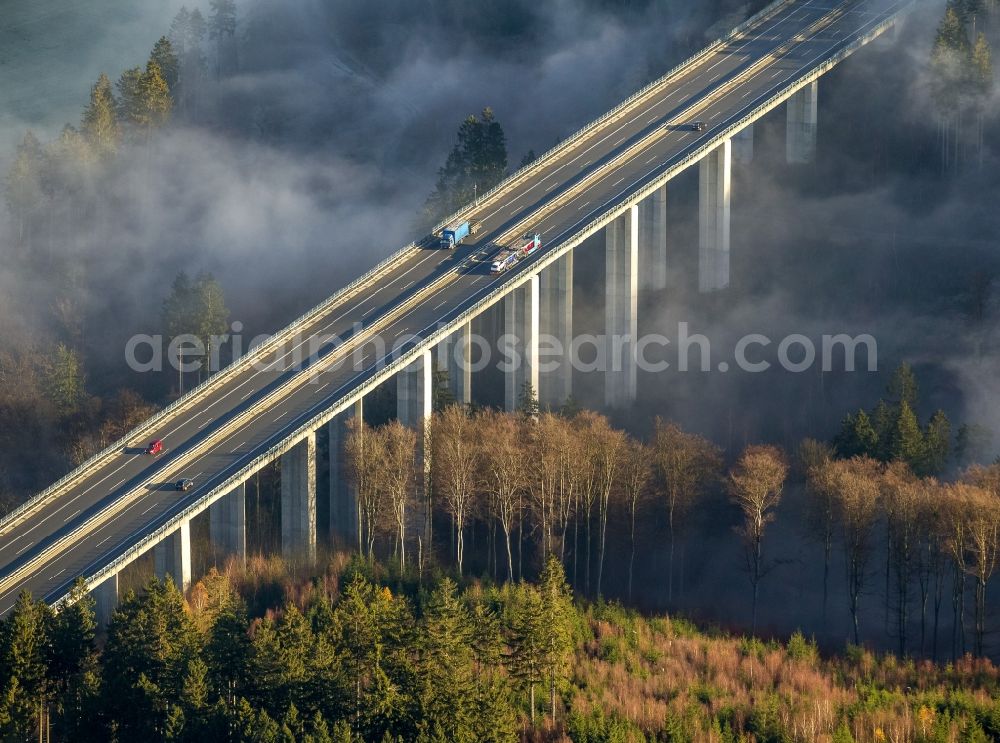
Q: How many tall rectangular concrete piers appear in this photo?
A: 14